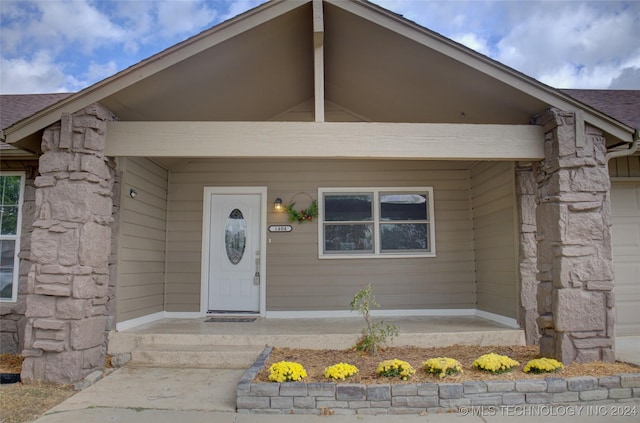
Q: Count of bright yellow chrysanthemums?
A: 6